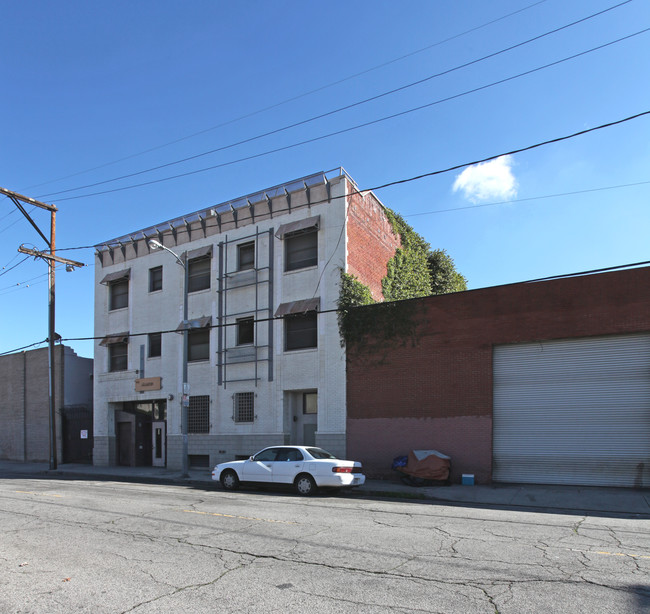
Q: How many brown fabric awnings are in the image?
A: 6